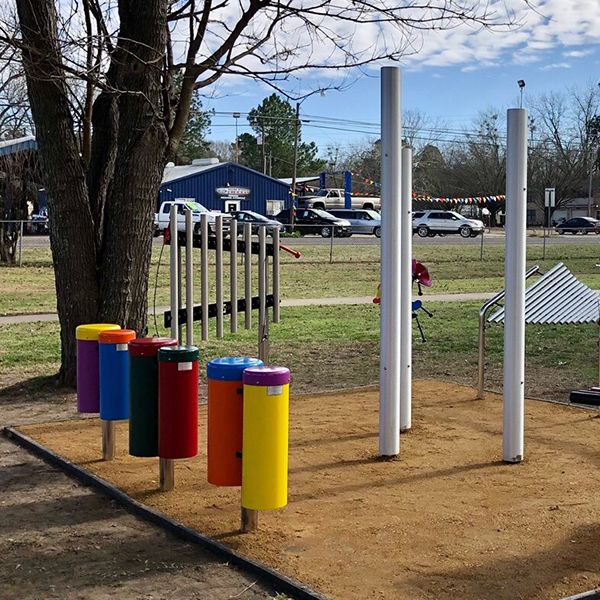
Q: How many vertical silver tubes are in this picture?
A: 11